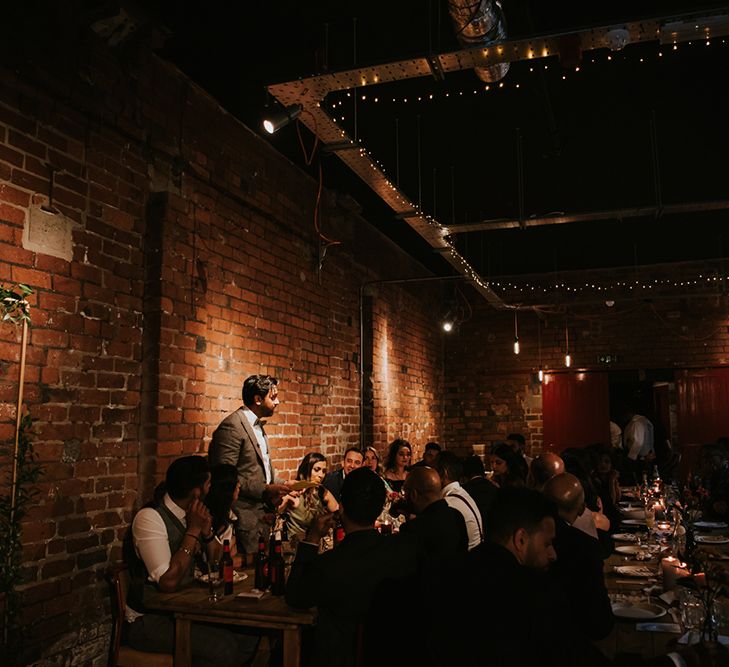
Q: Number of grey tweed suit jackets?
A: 1